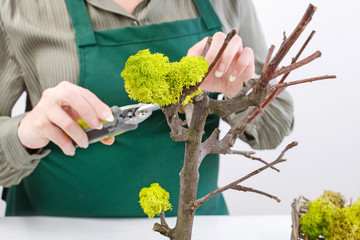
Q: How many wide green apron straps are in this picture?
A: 2